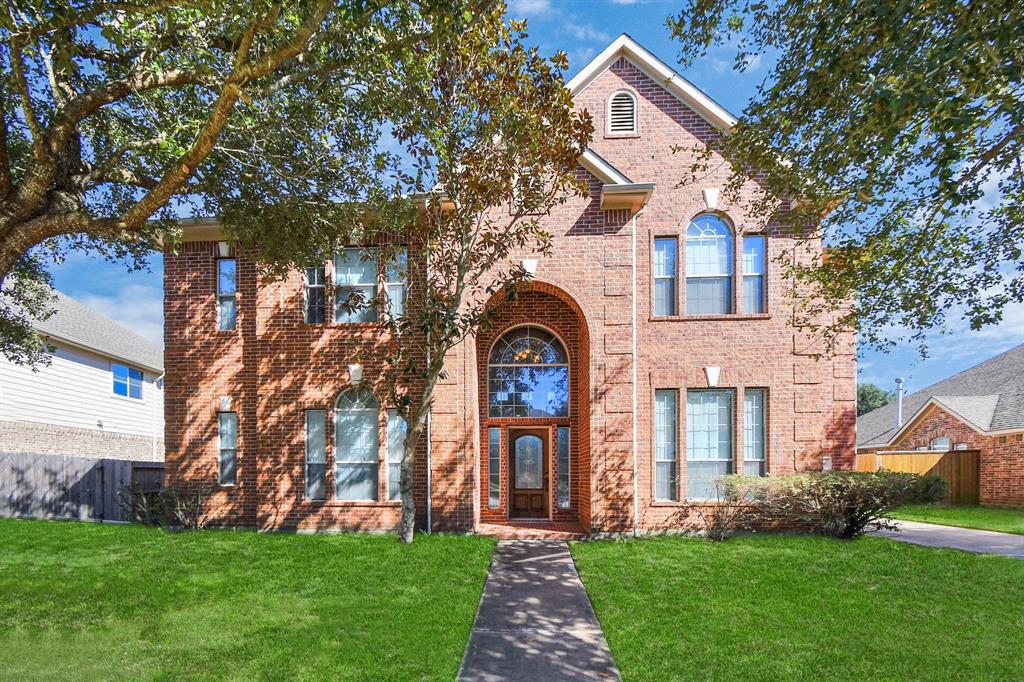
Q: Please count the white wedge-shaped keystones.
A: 6